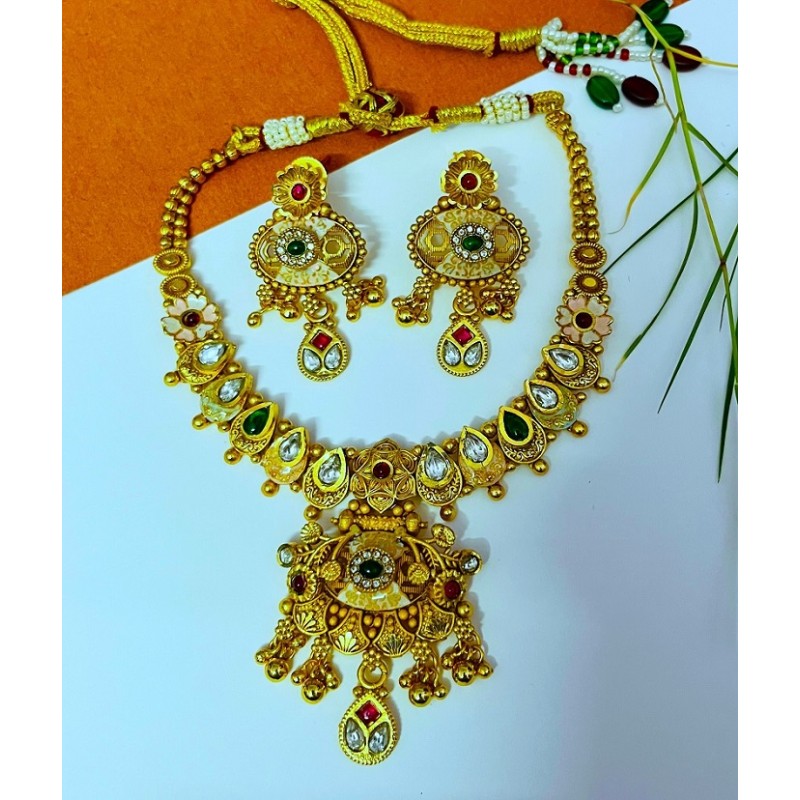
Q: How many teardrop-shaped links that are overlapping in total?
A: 10